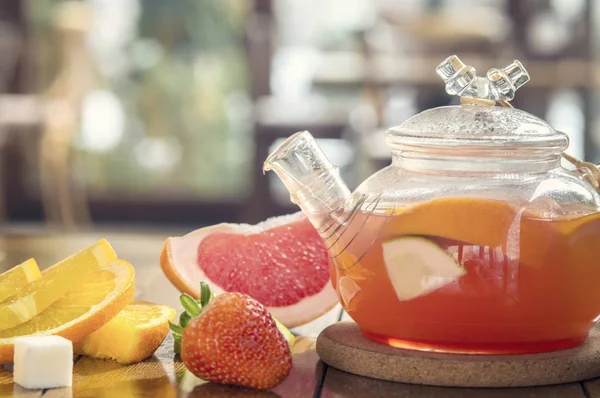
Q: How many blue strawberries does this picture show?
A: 0